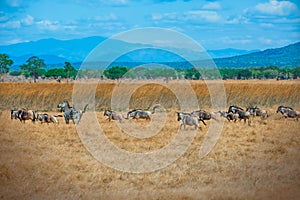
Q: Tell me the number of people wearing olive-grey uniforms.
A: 0